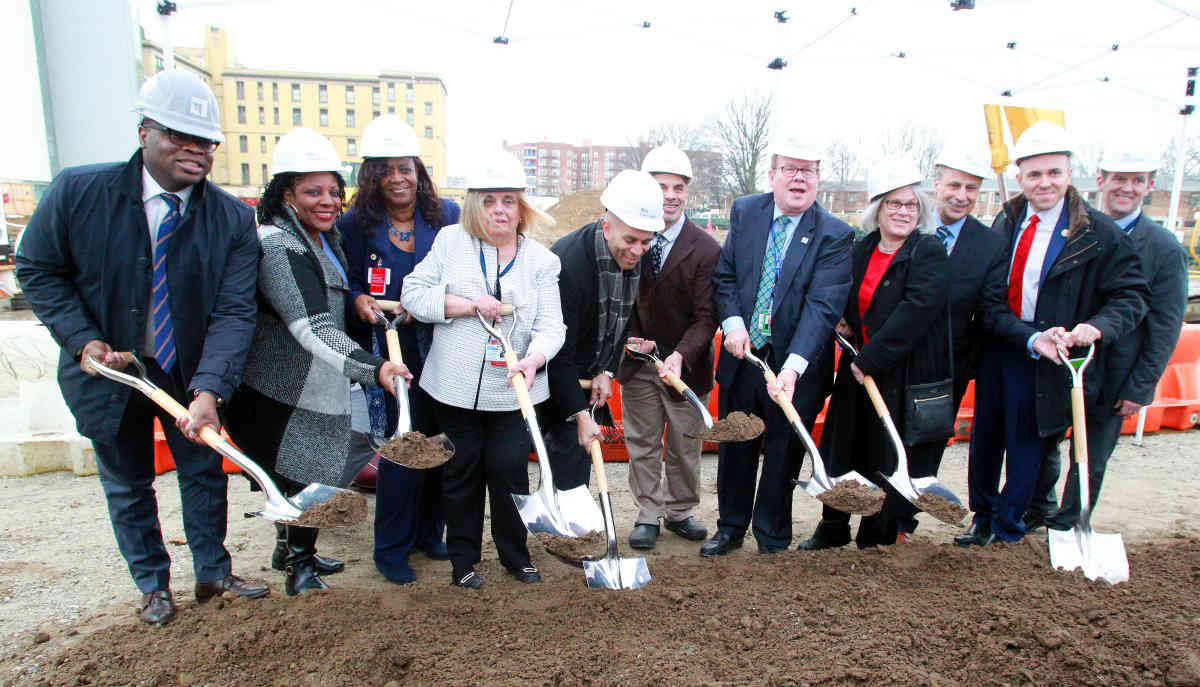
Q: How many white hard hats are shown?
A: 11